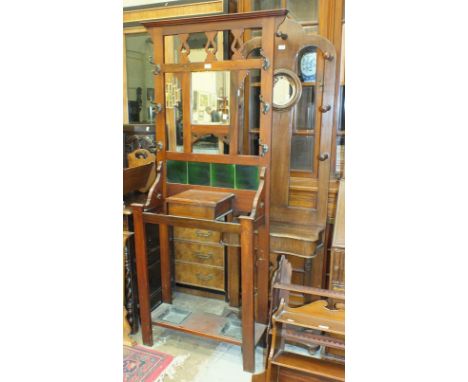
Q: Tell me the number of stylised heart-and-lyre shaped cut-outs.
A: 3